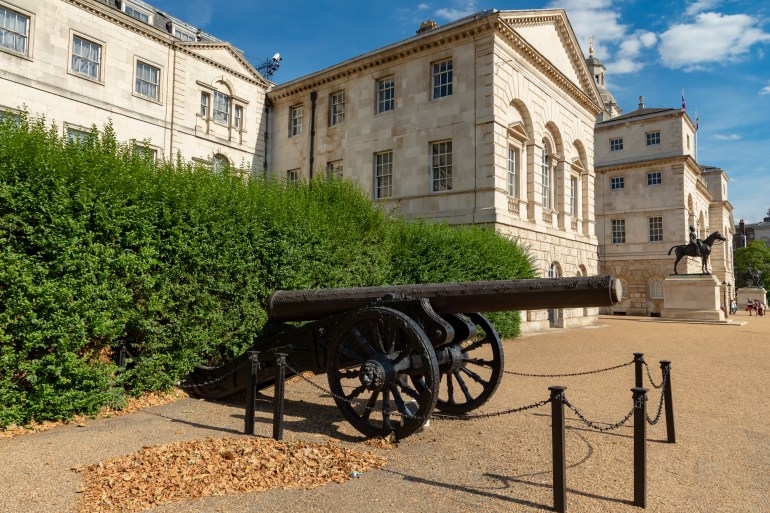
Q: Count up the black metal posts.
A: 6